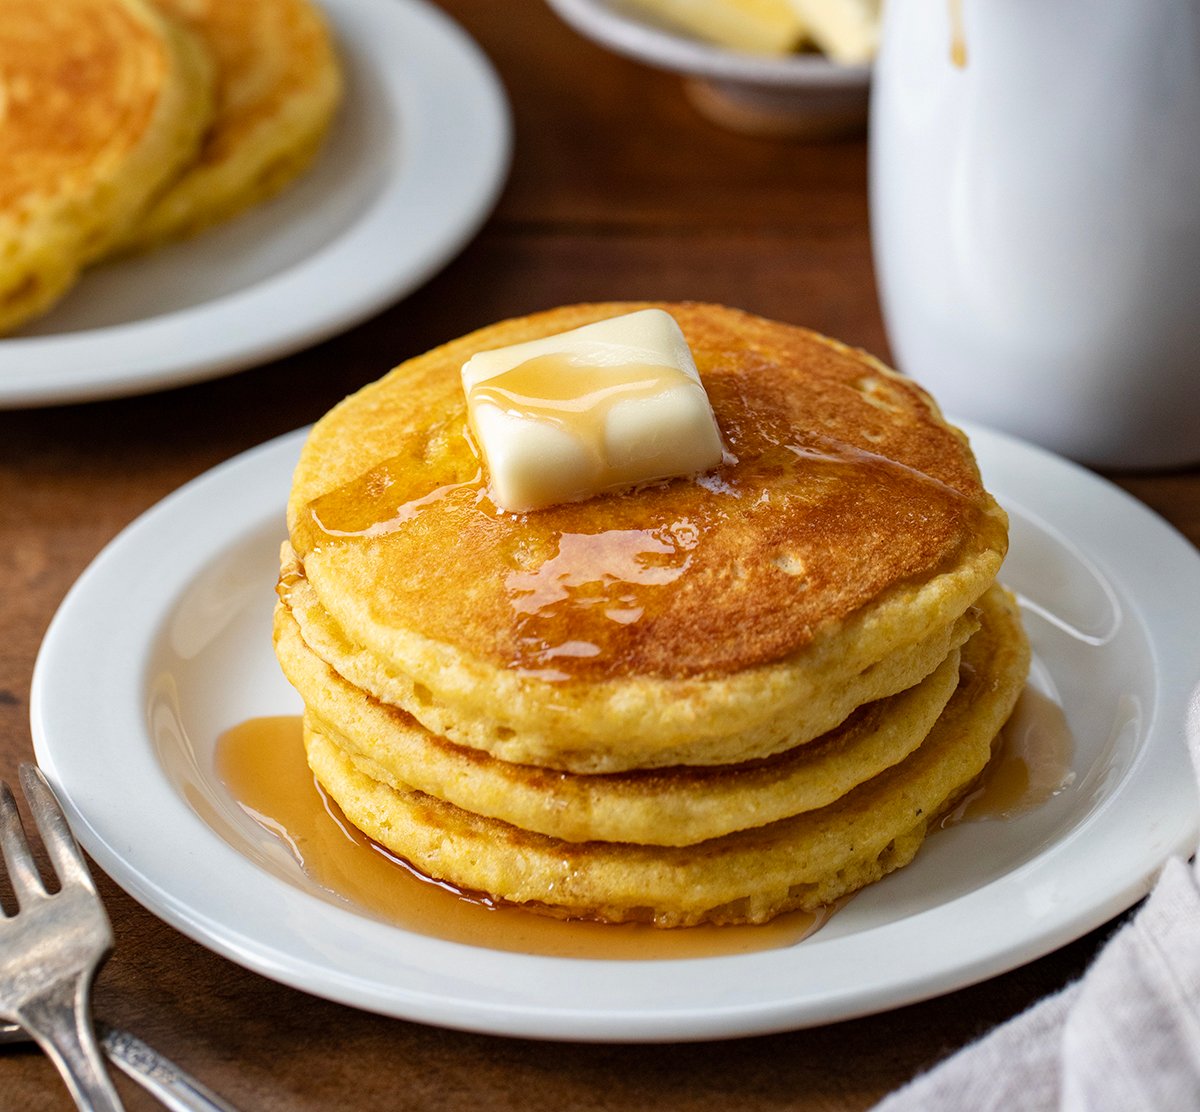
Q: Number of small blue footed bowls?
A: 0